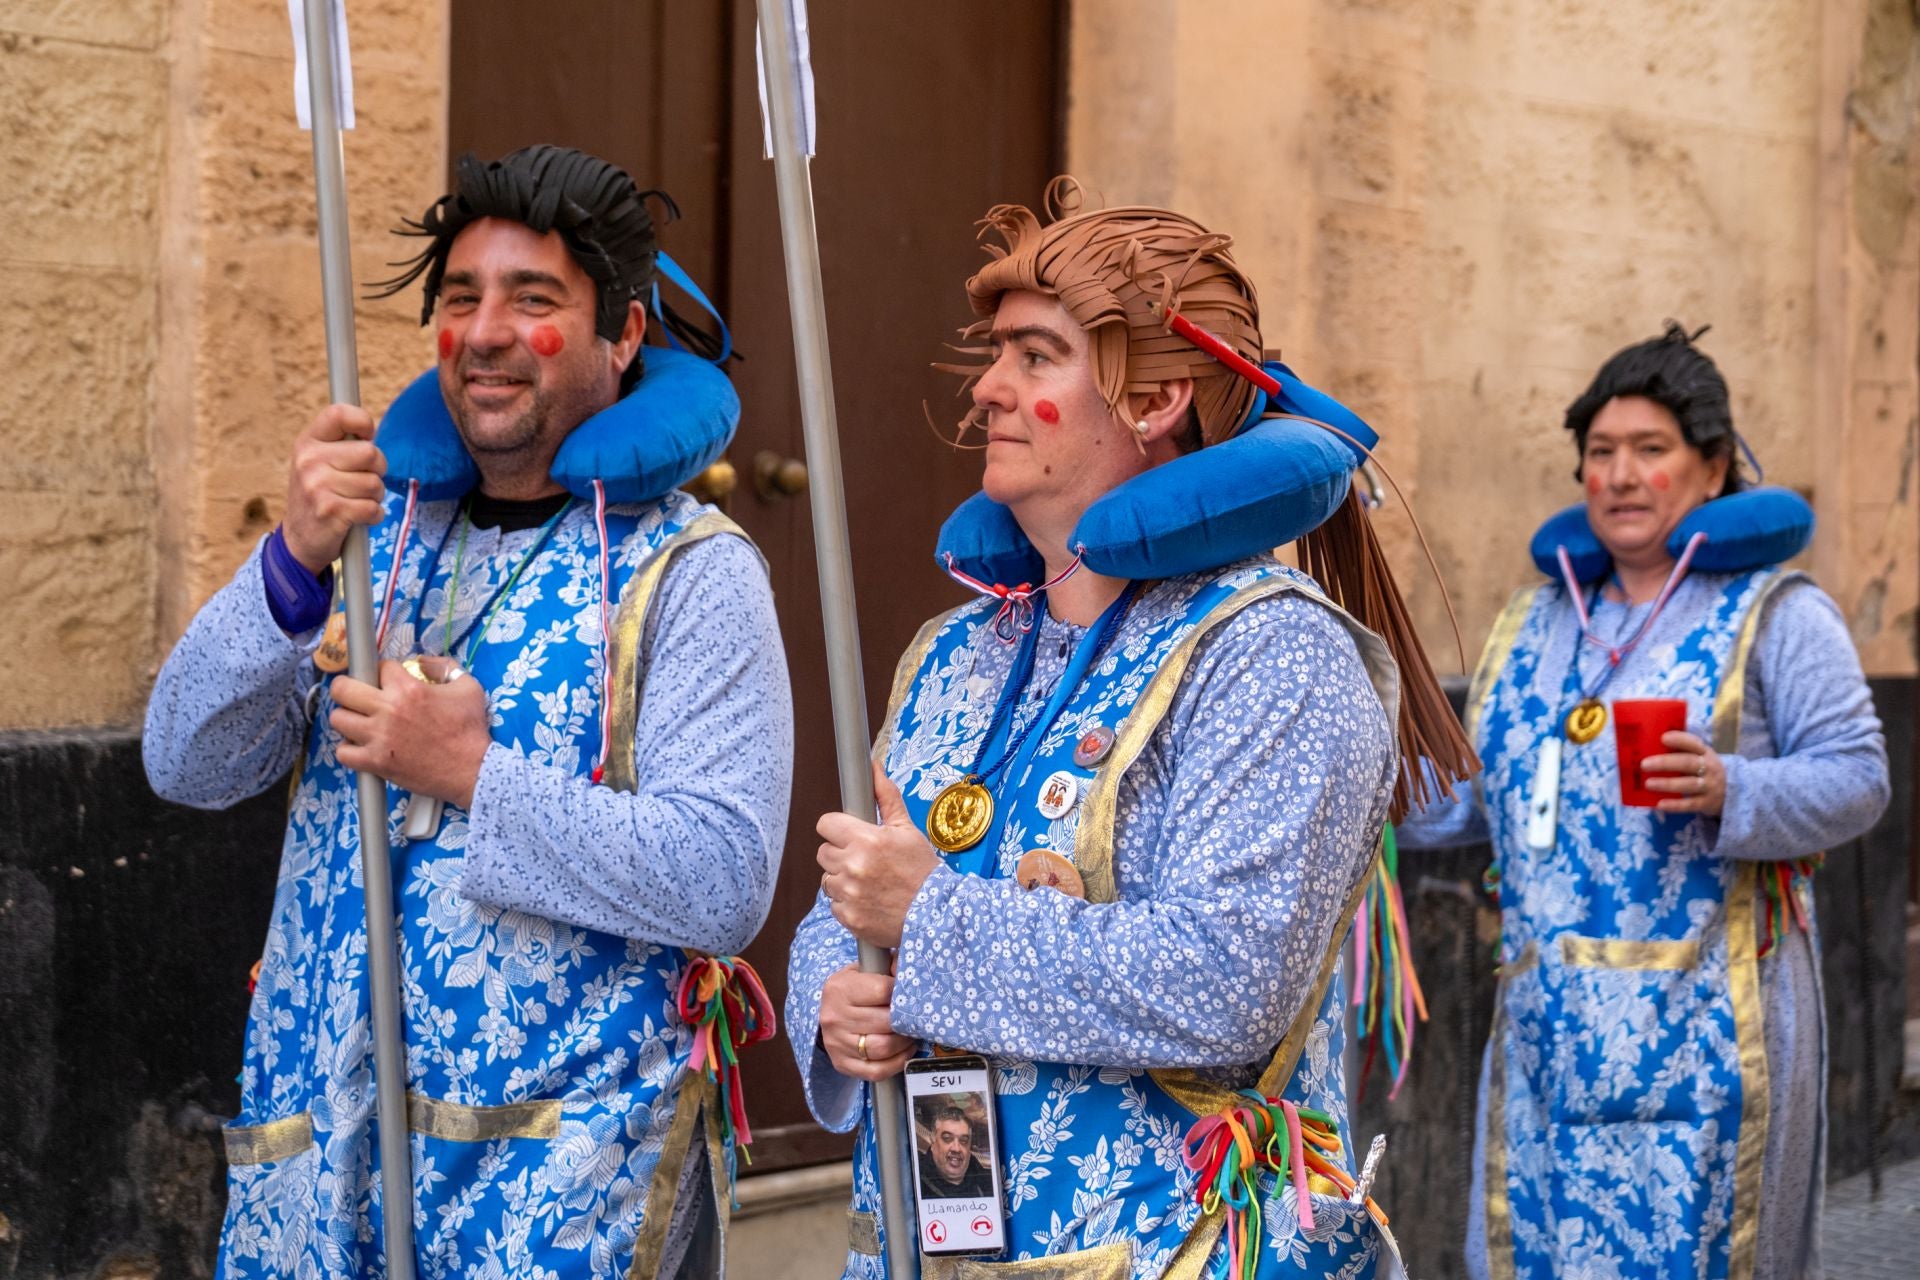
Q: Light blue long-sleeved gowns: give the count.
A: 3